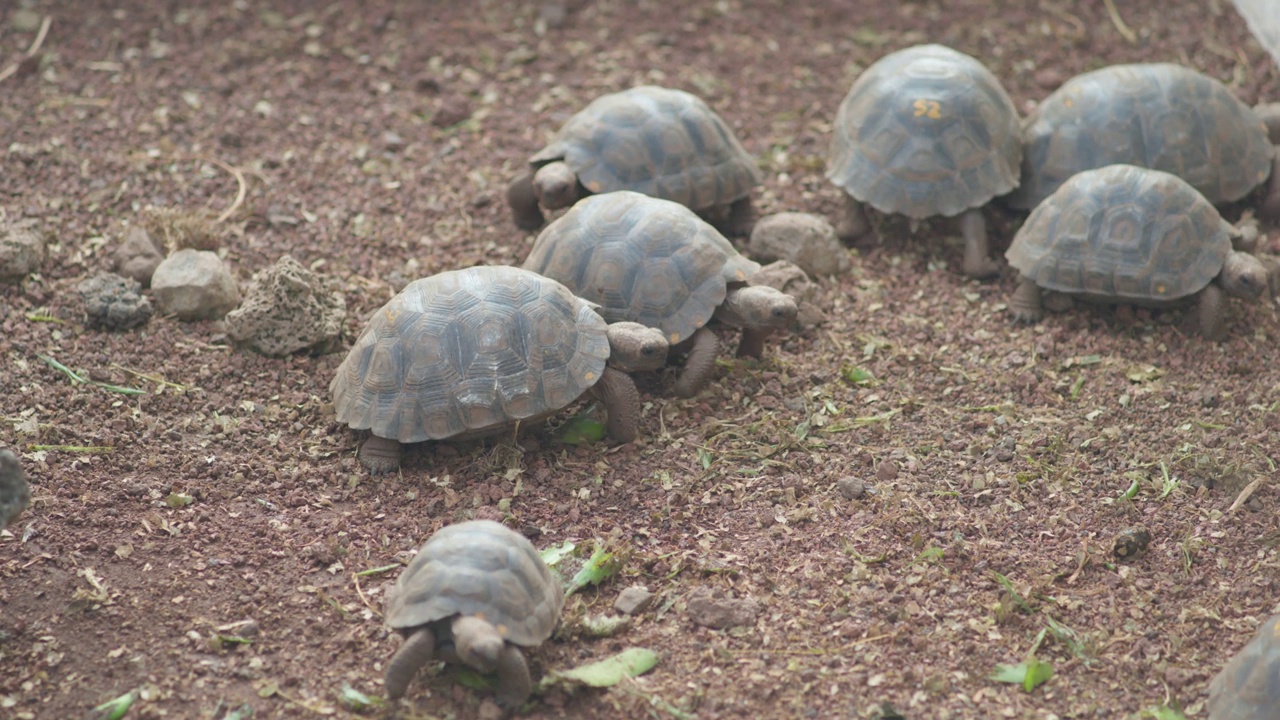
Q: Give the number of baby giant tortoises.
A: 8